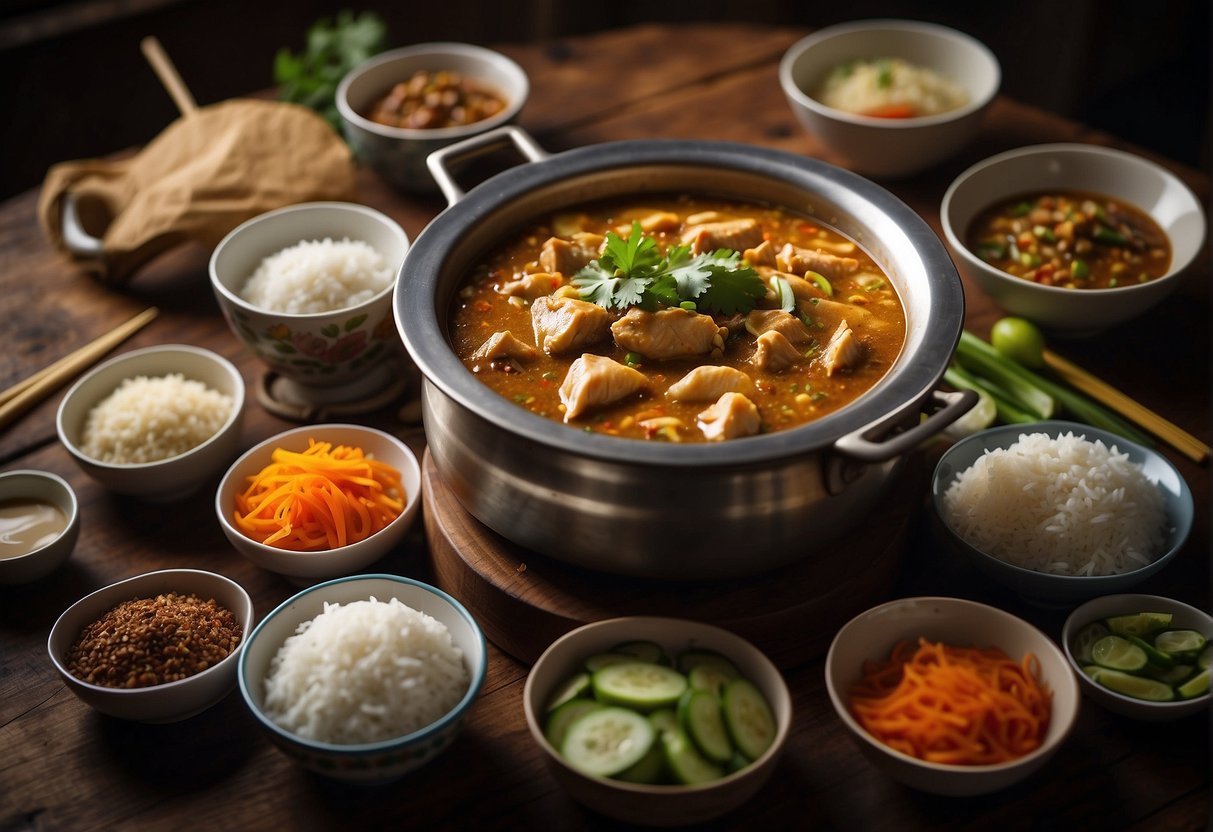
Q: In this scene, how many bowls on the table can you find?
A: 13